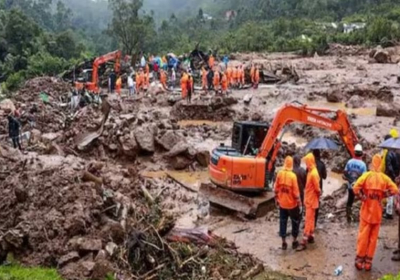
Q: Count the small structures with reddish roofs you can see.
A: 1